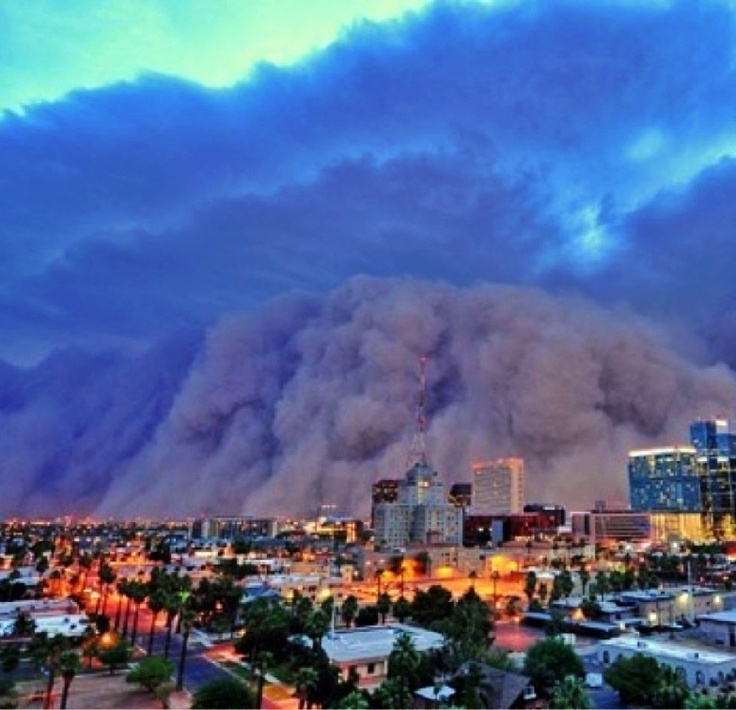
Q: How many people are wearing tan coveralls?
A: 0